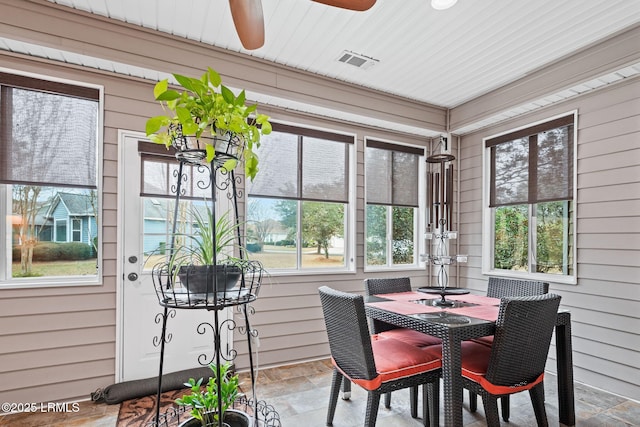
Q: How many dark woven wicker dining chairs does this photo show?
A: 4